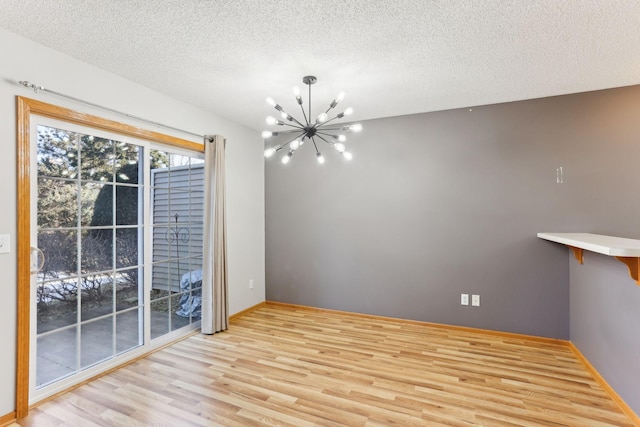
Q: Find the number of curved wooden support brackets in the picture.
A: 2